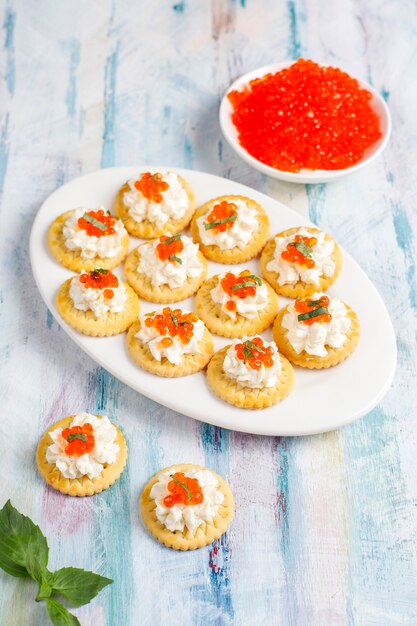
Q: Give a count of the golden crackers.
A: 12